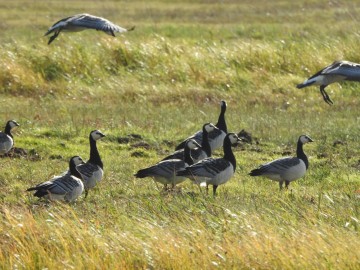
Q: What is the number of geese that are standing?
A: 8